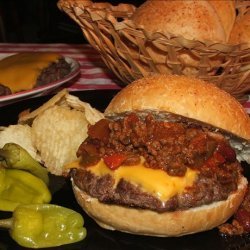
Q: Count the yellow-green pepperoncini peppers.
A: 3